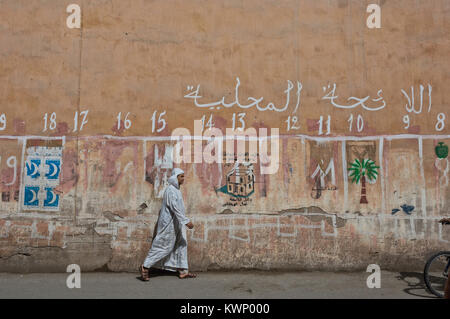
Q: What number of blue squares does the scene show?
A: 4